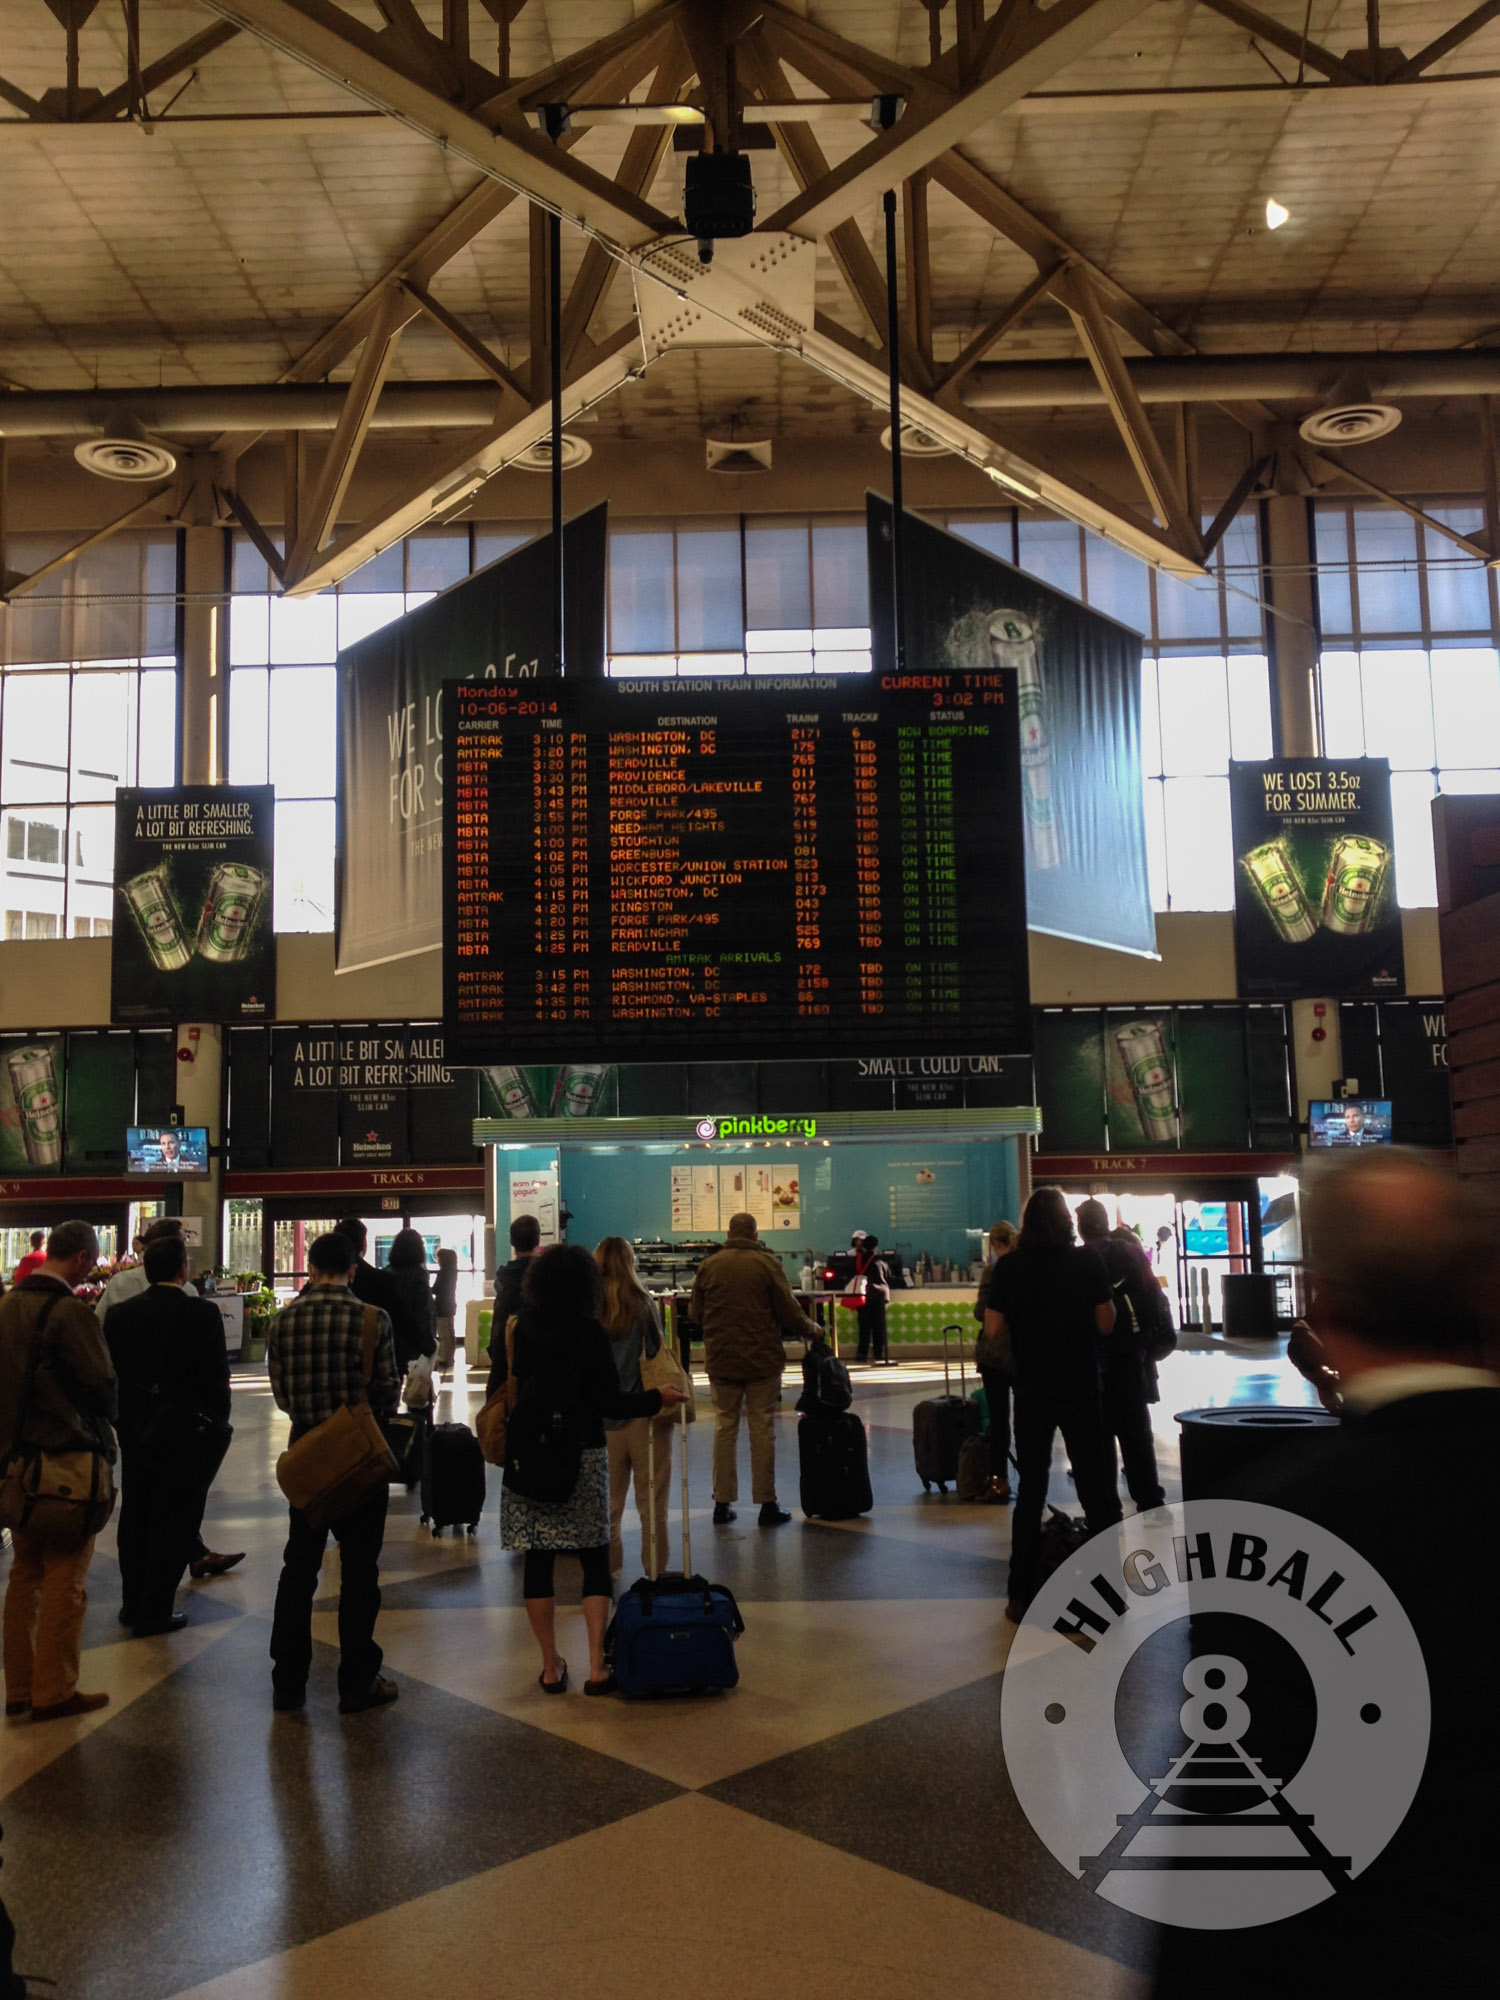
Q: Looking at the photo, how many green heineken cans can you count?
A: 9